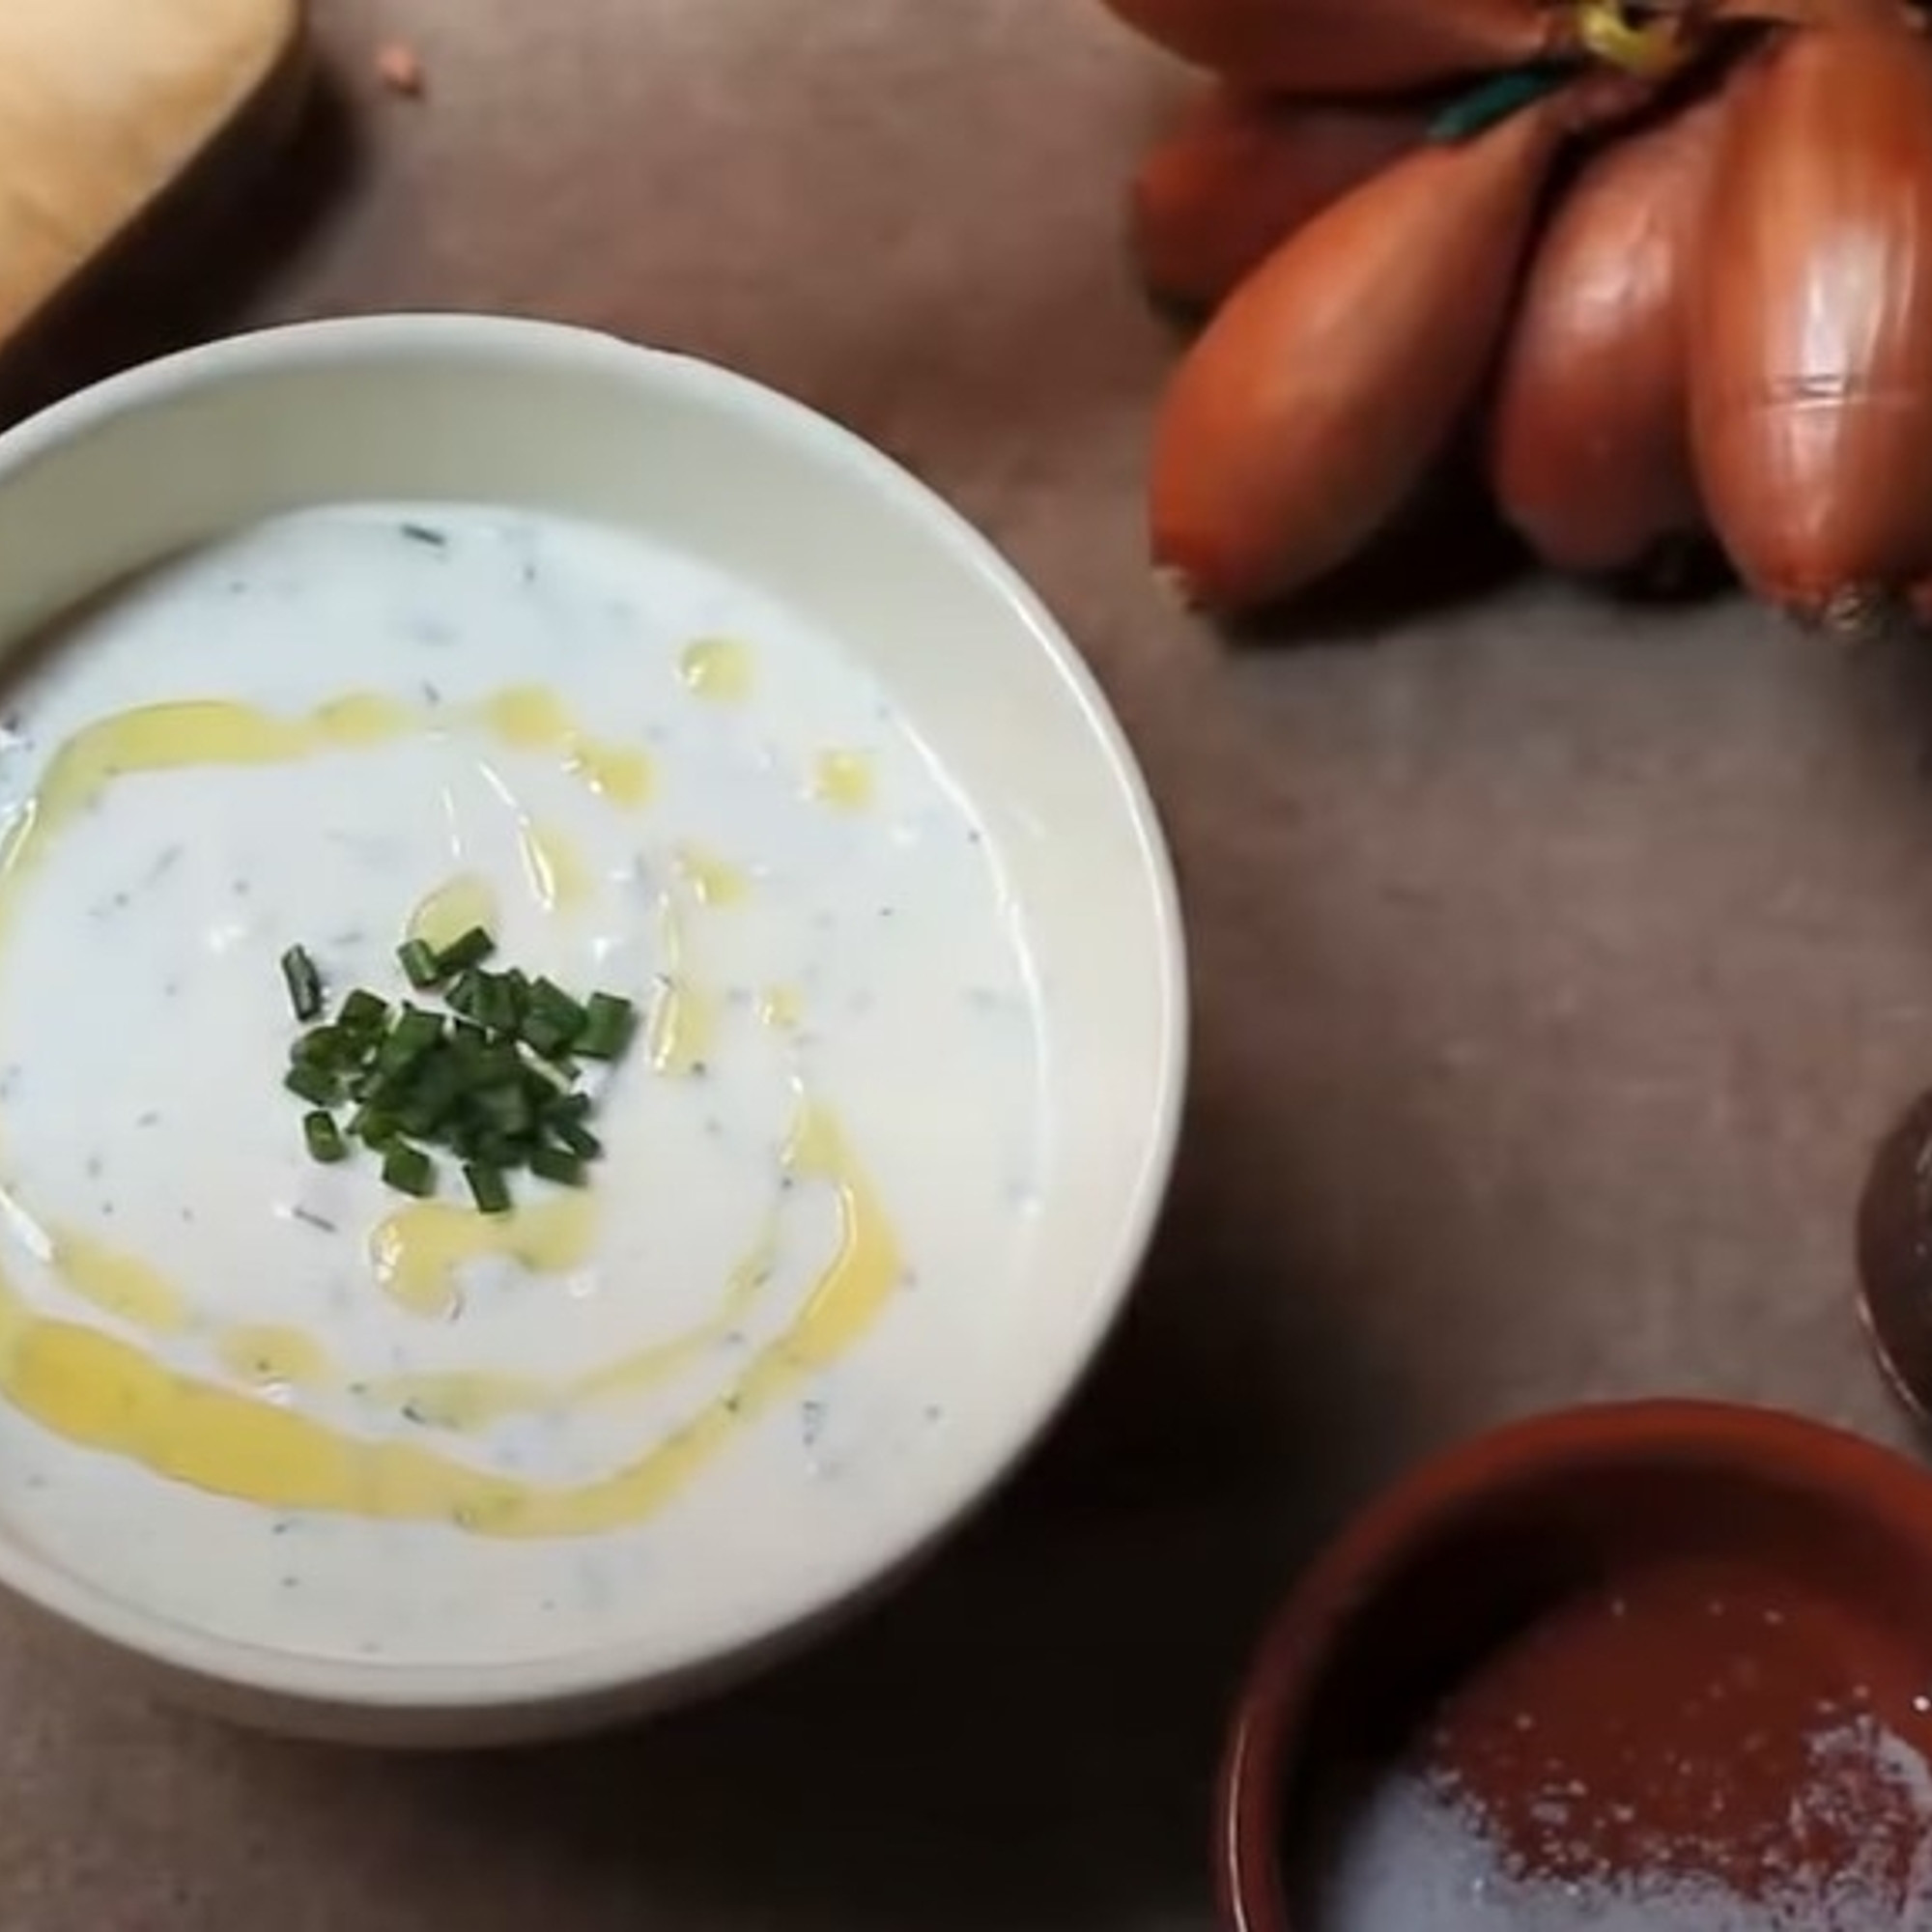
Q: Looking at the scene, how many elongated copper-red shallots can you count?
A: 5